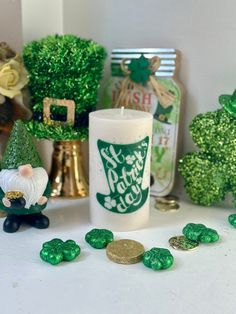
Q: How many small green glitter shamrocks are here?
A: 5